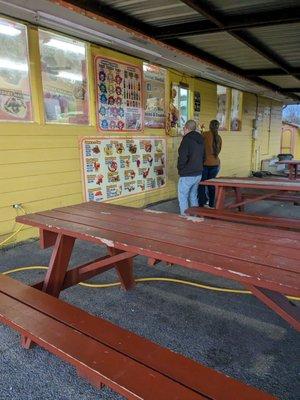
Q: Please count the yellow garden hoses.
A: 1